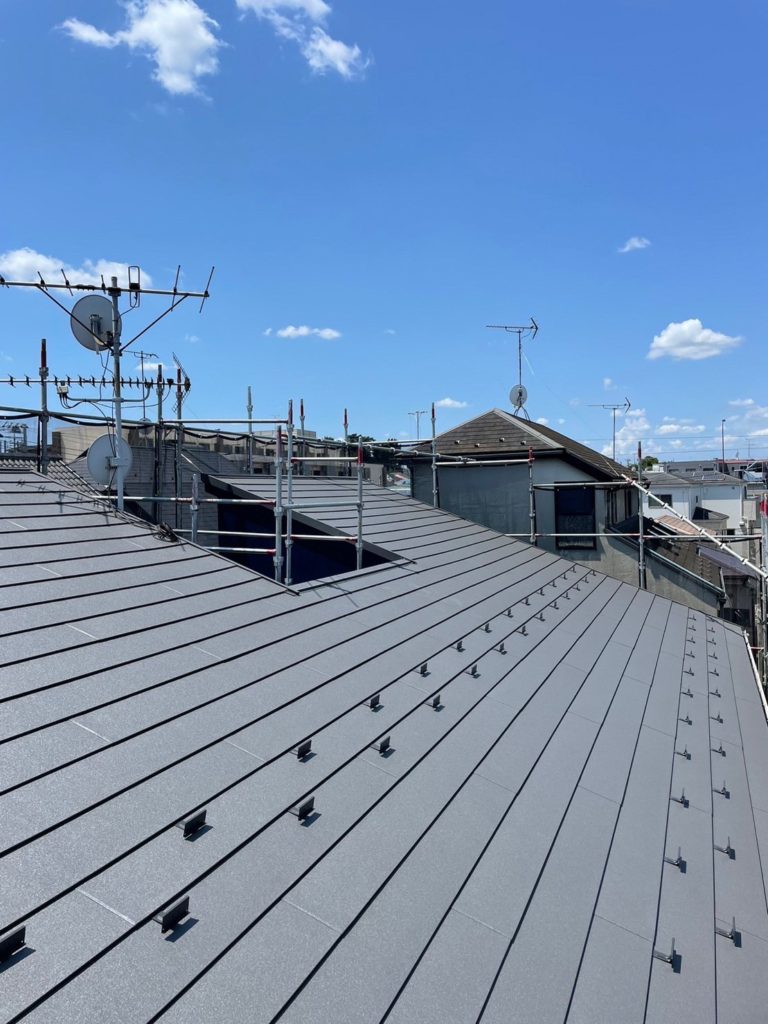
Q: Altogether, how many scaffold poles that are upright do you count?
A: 14